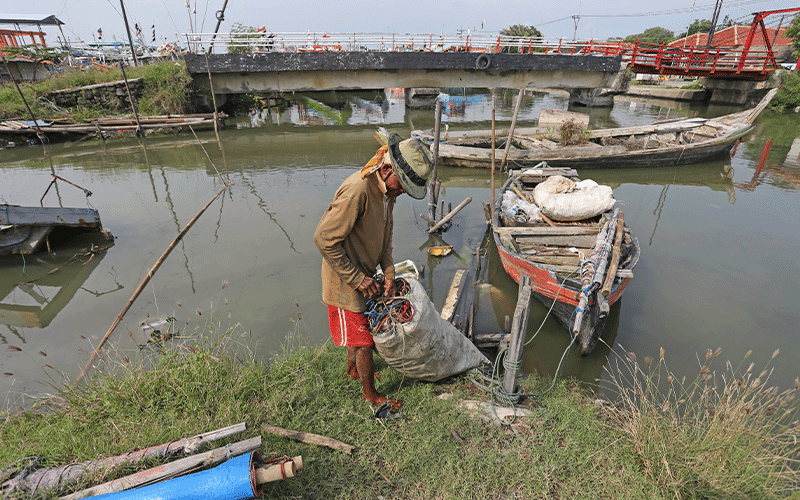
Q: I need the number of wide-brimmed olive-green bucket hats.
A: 1